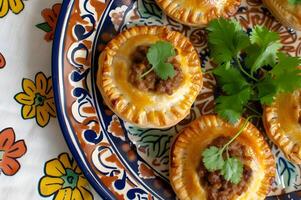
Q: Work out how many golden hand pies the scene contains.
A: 5